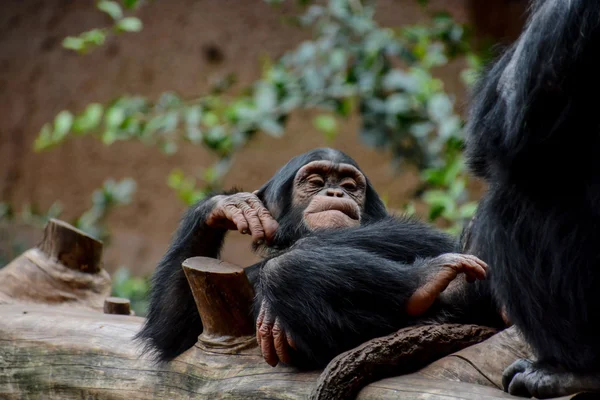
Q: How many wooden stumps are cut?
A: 3